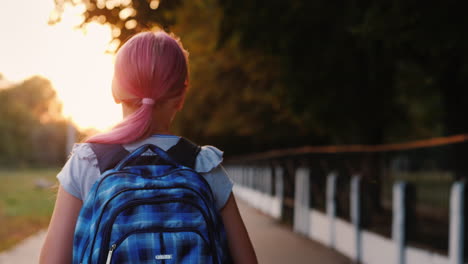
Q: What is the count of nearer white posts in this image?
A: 5